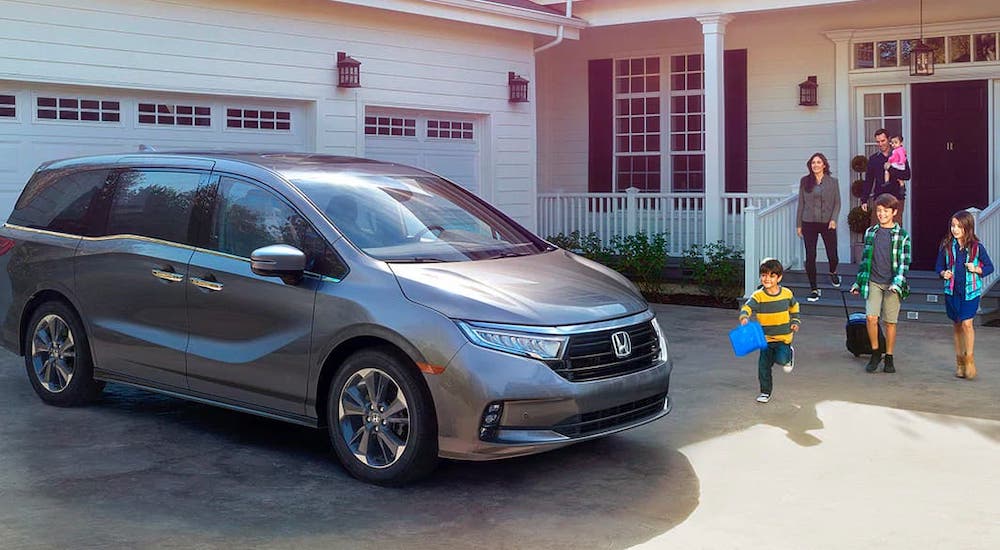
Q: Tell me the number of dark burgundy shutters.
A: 2